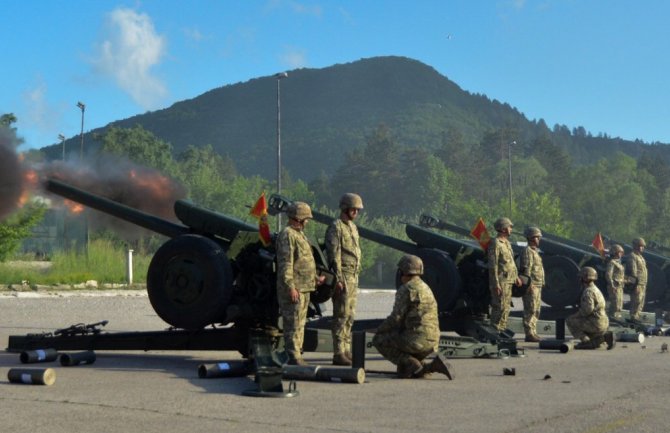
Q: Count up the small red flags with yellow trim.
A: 3